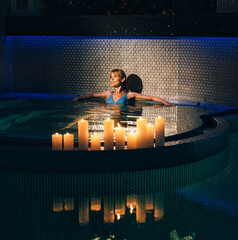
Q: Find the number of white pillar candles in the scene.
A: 10